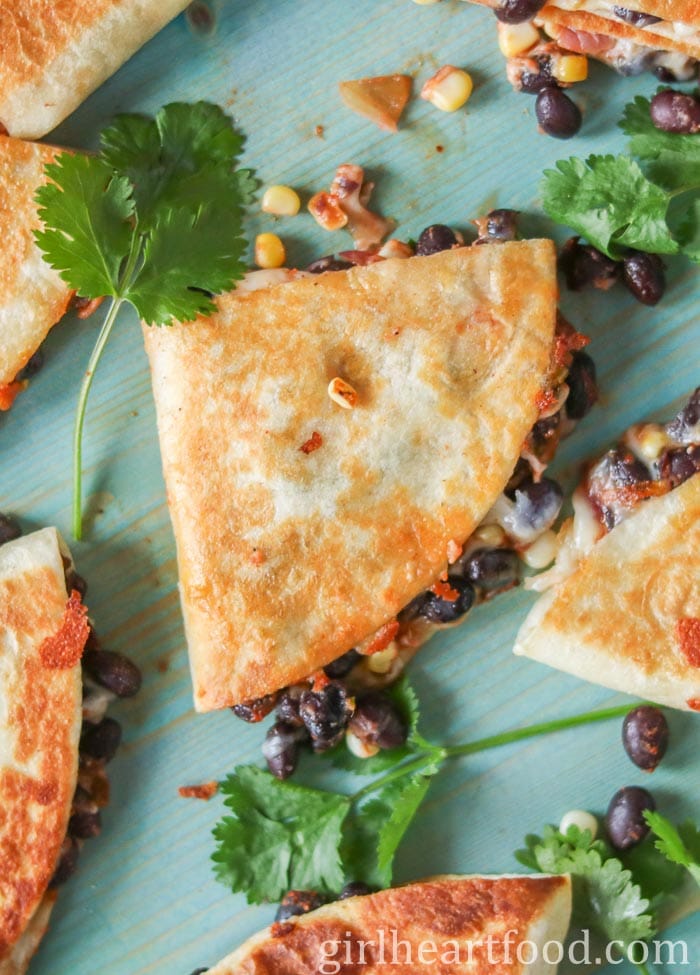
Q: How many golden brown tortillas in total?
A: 7